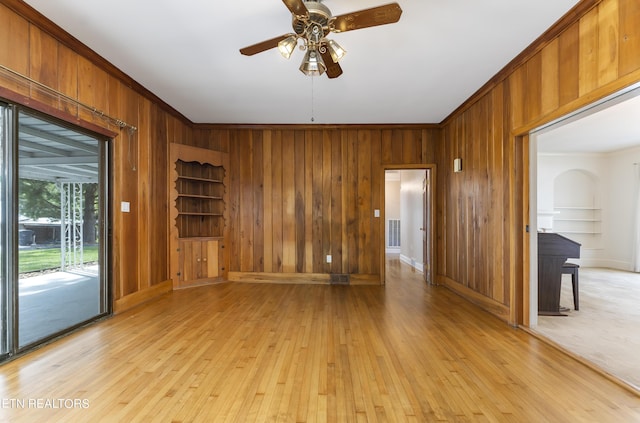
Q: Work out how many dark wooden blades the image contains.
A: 4